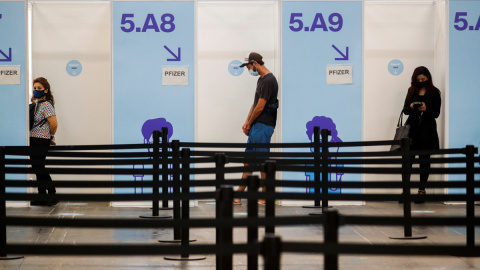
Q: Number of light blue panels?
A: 4